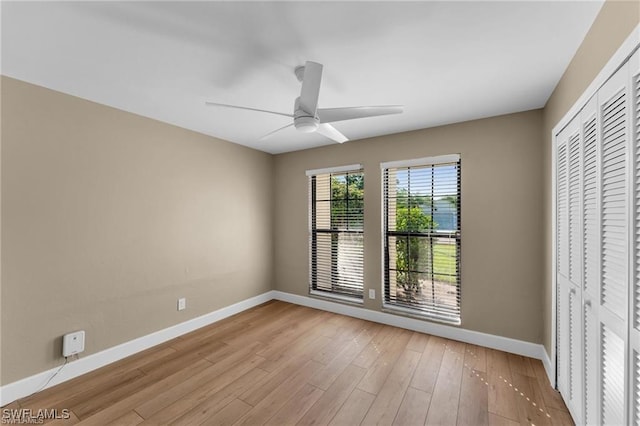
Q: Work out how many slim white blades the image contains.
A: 5